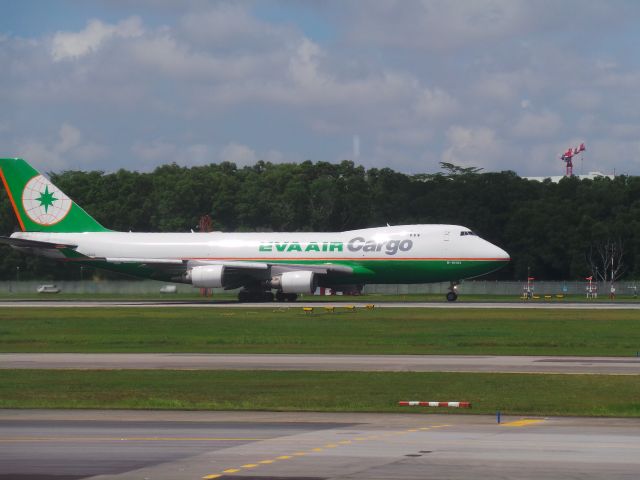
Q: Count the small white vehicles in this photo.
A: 2